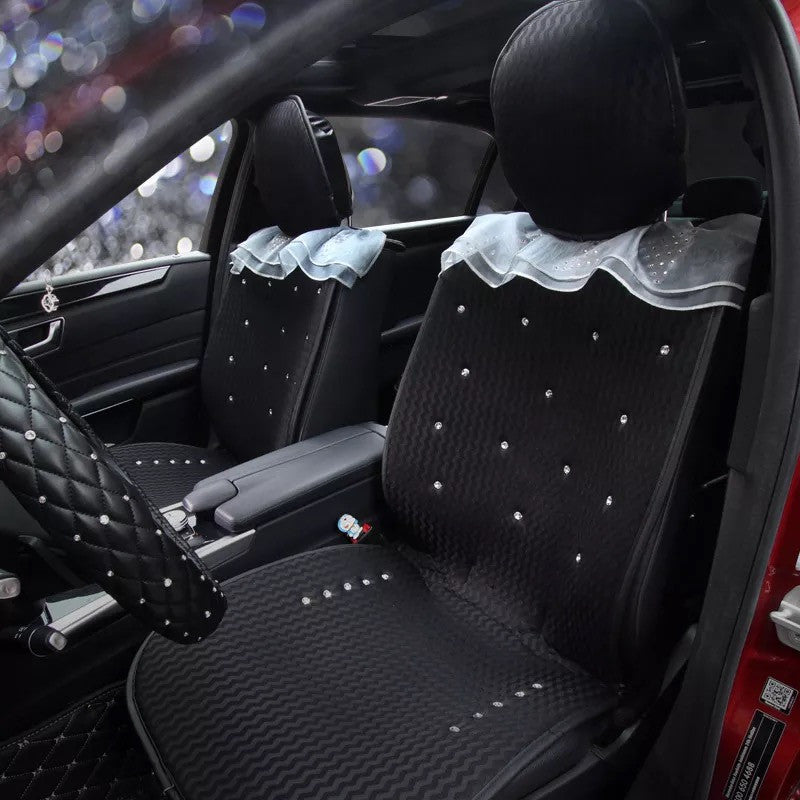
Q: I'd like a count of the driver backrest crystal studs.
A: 14